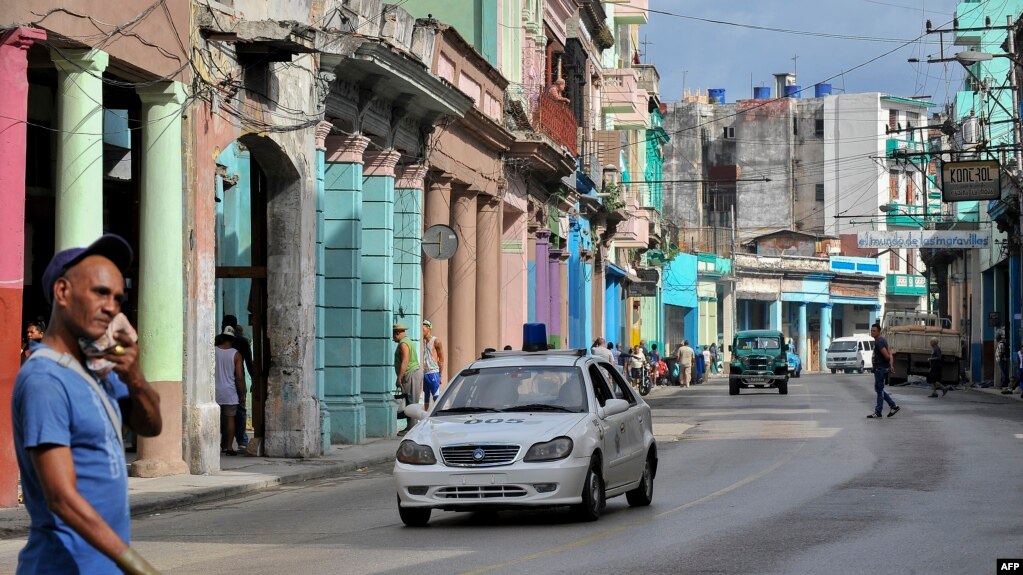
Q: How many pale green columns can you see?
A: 2